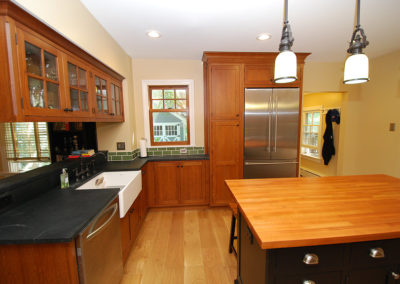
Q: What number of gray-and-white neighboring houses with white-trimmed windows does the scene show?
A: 1